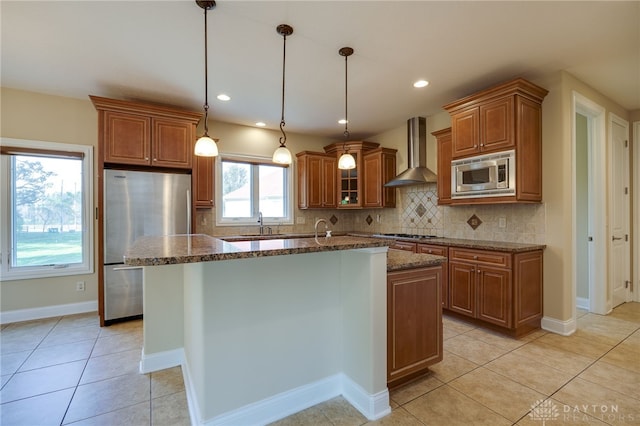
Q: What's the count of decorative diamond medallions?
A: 4